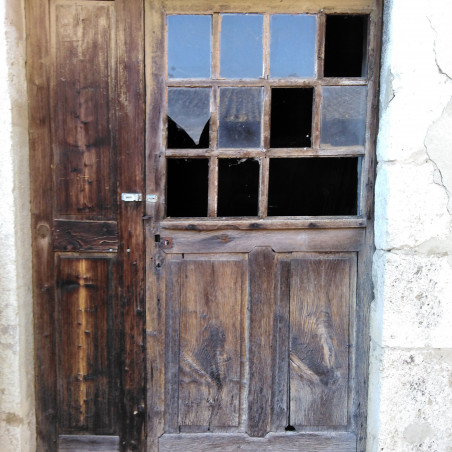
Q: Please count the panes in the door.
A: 11